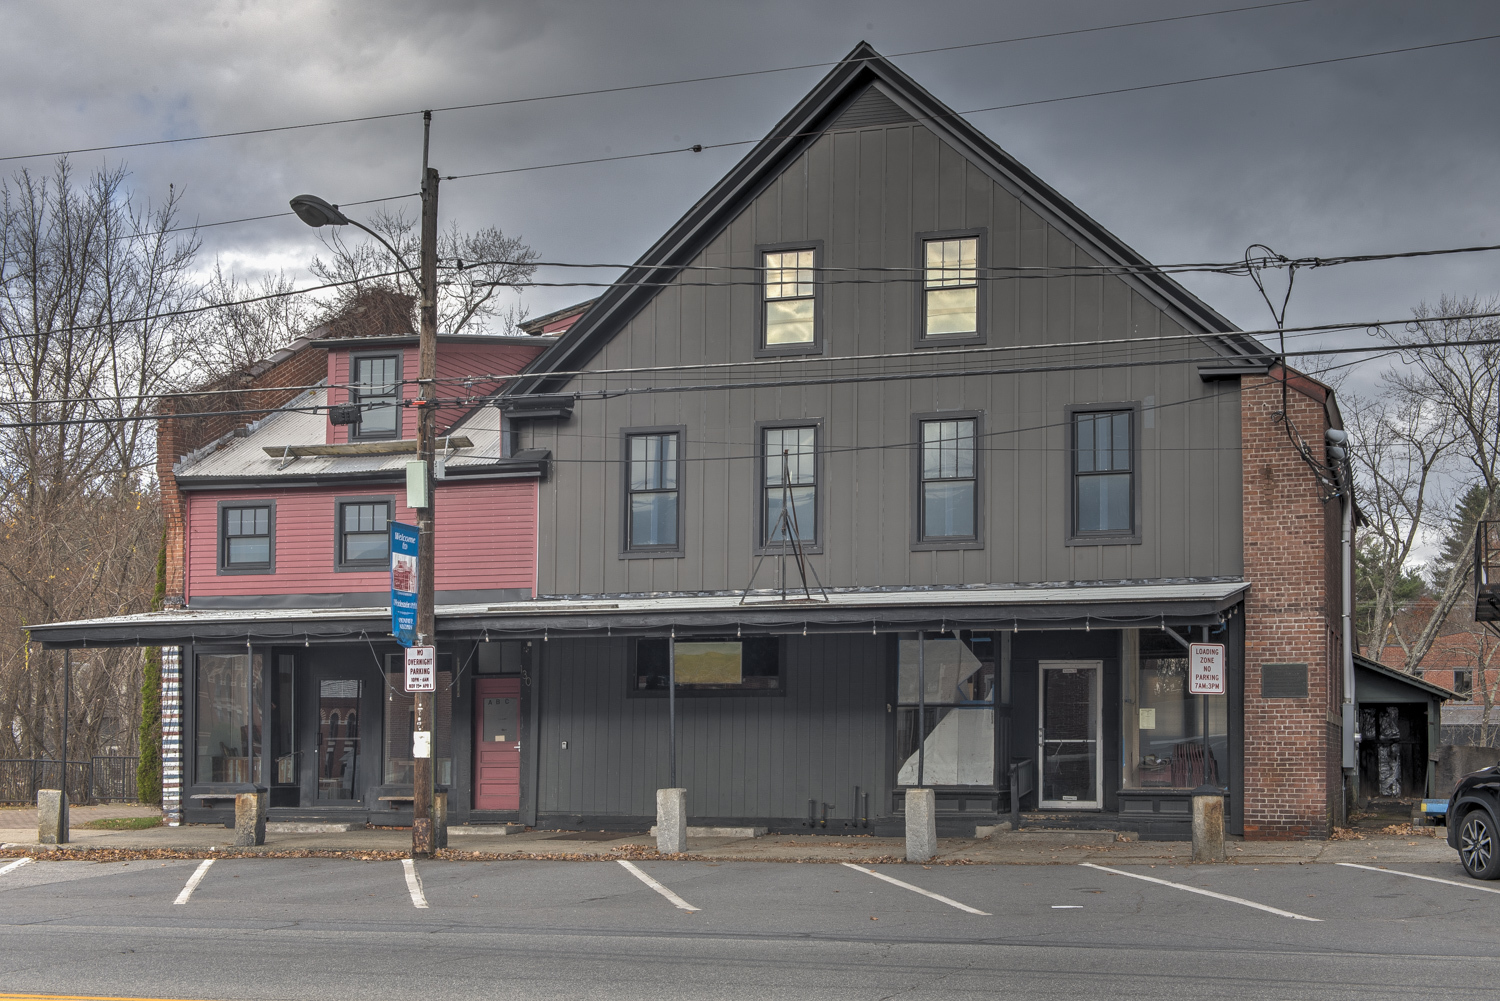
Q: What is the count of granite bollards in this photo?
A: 6